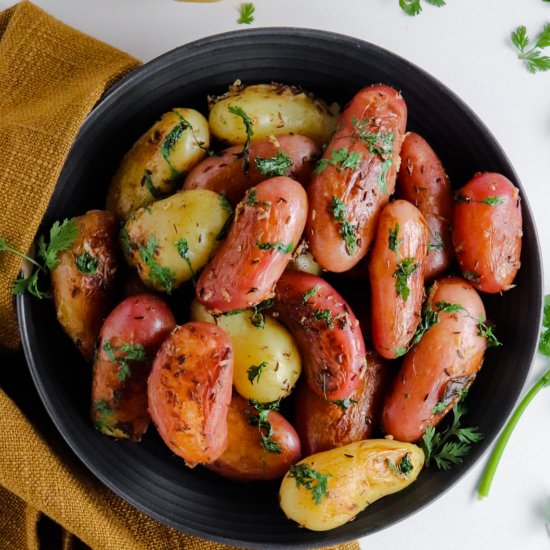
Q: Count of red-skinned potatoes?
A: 13